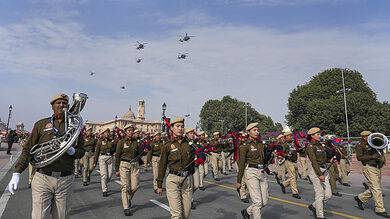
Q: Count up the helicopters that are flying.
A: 6